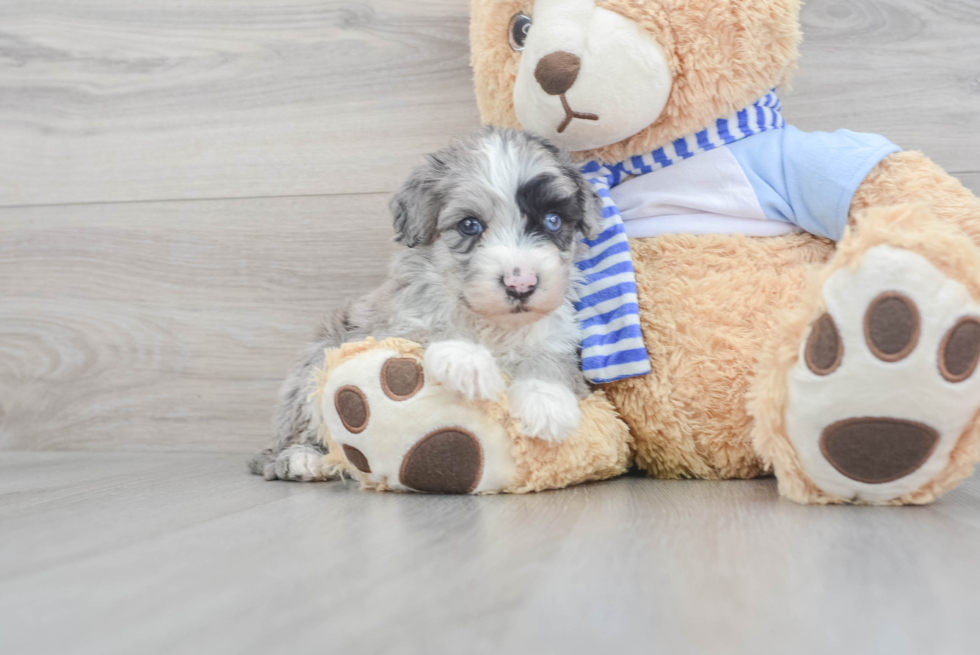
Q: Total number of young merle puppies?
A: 1